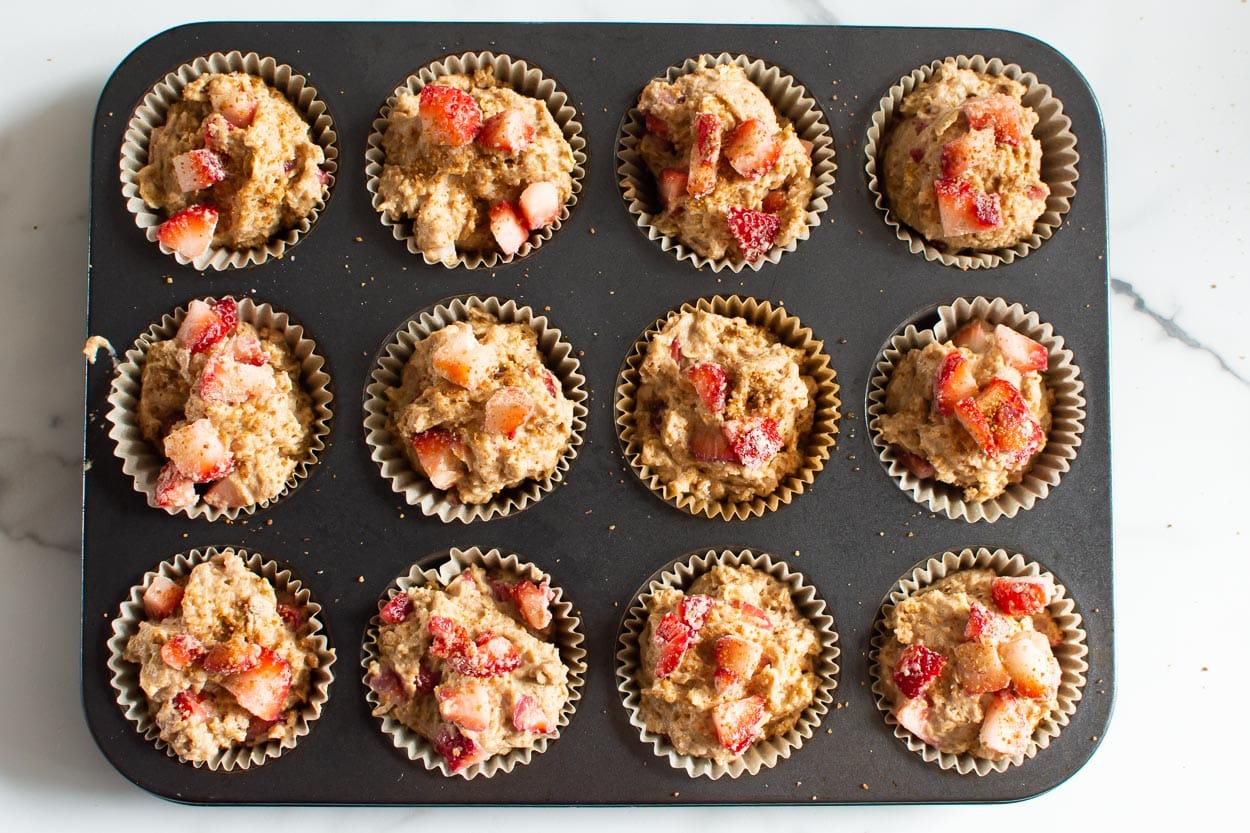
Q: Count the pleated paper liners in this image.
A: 12